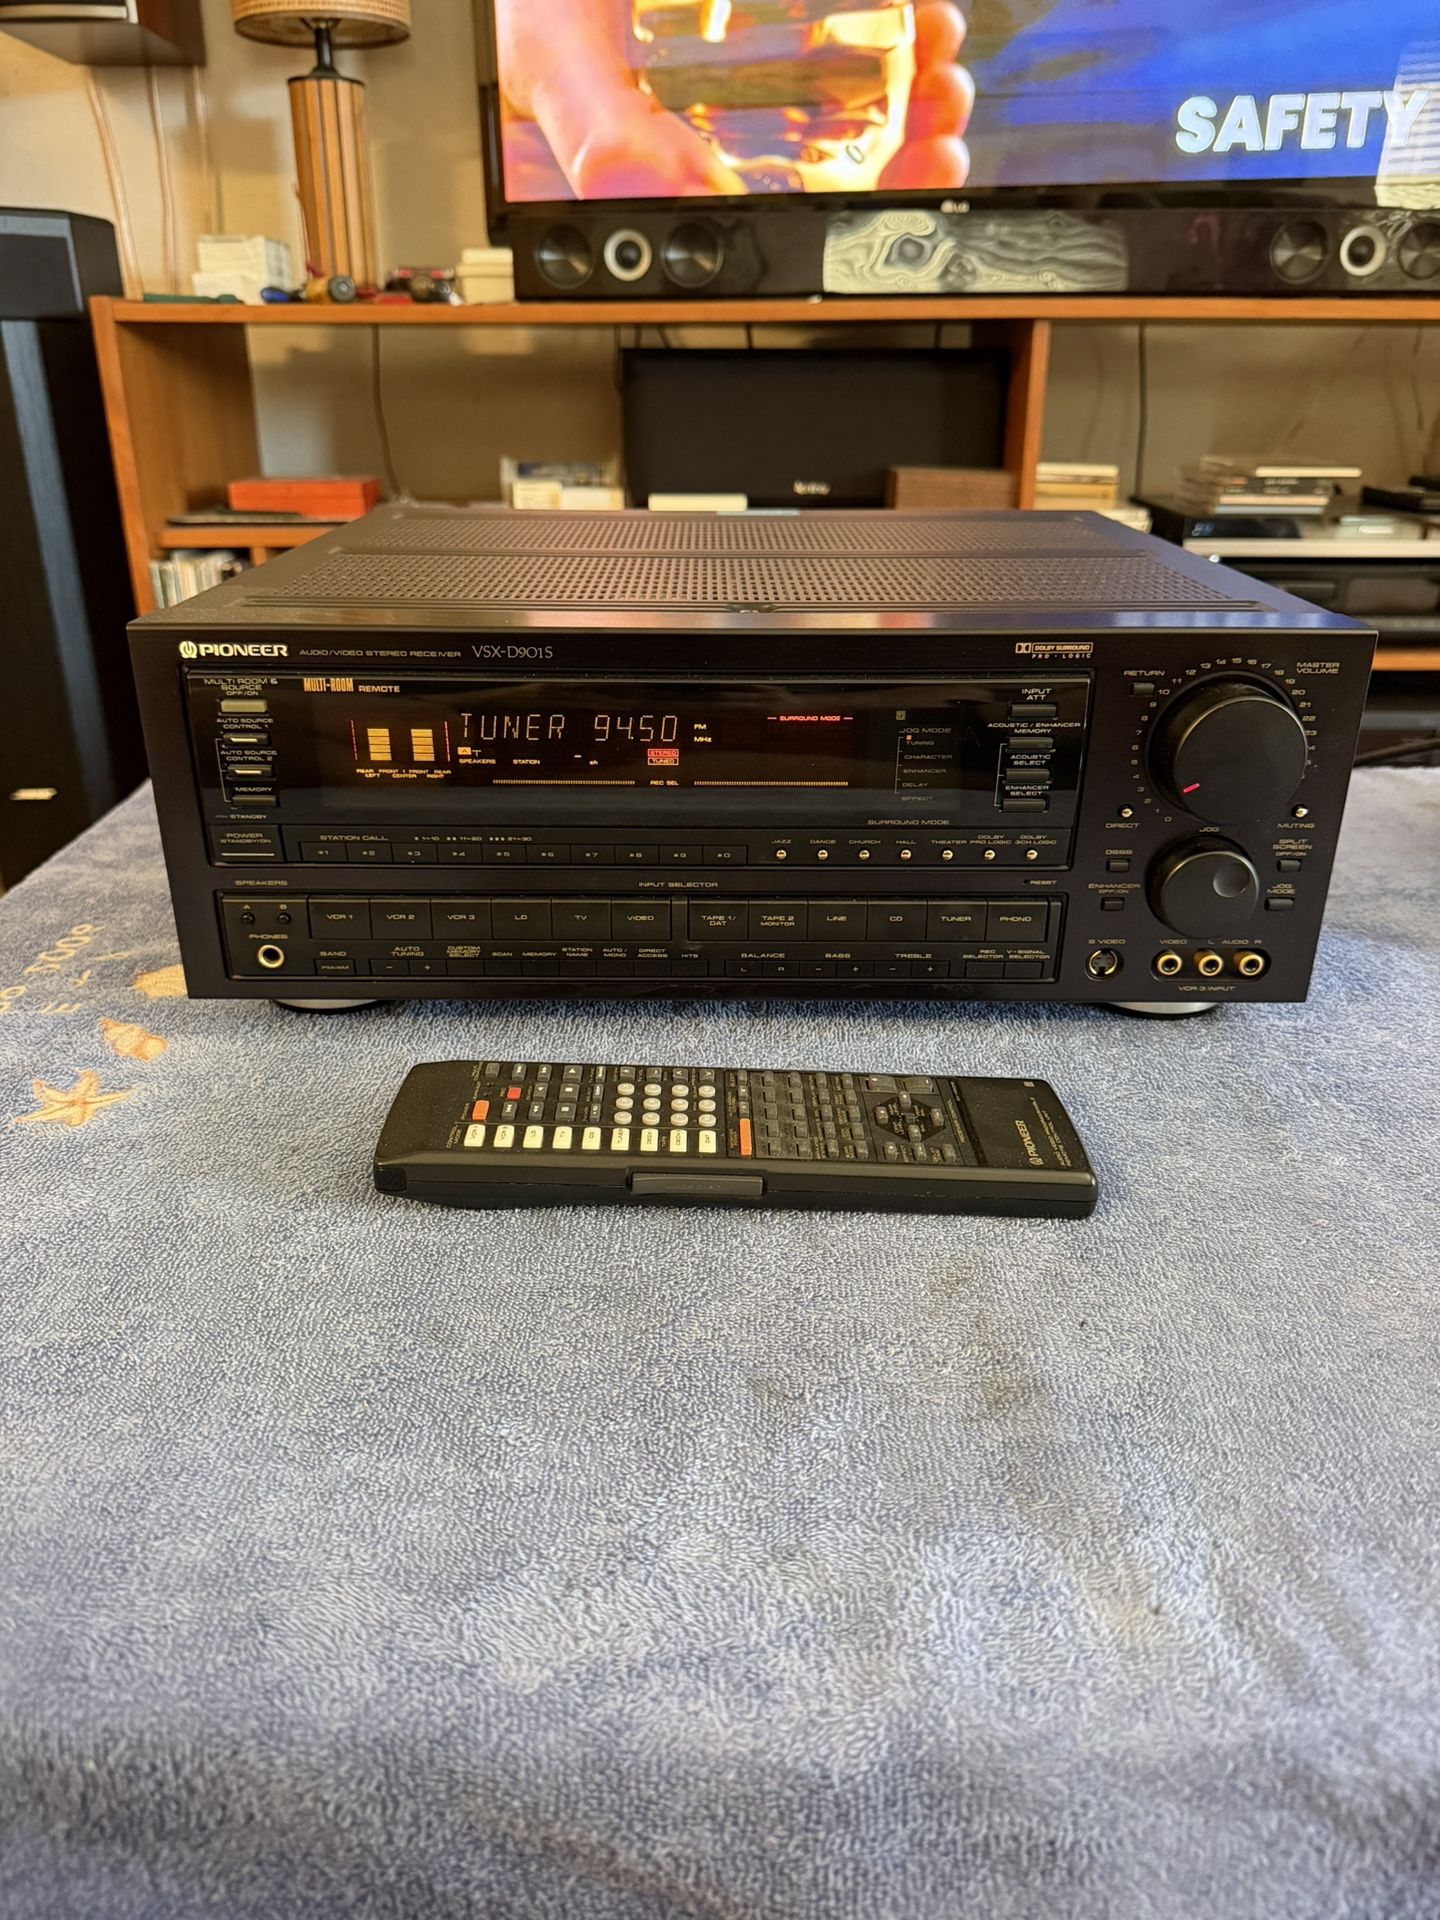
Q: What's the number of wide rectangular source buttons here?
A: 12